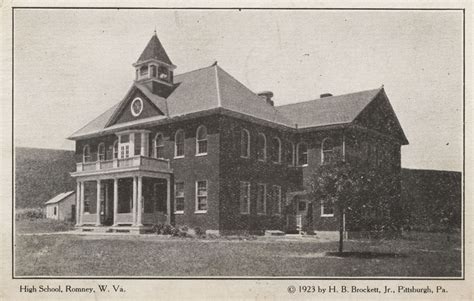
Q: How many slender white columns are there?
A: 7